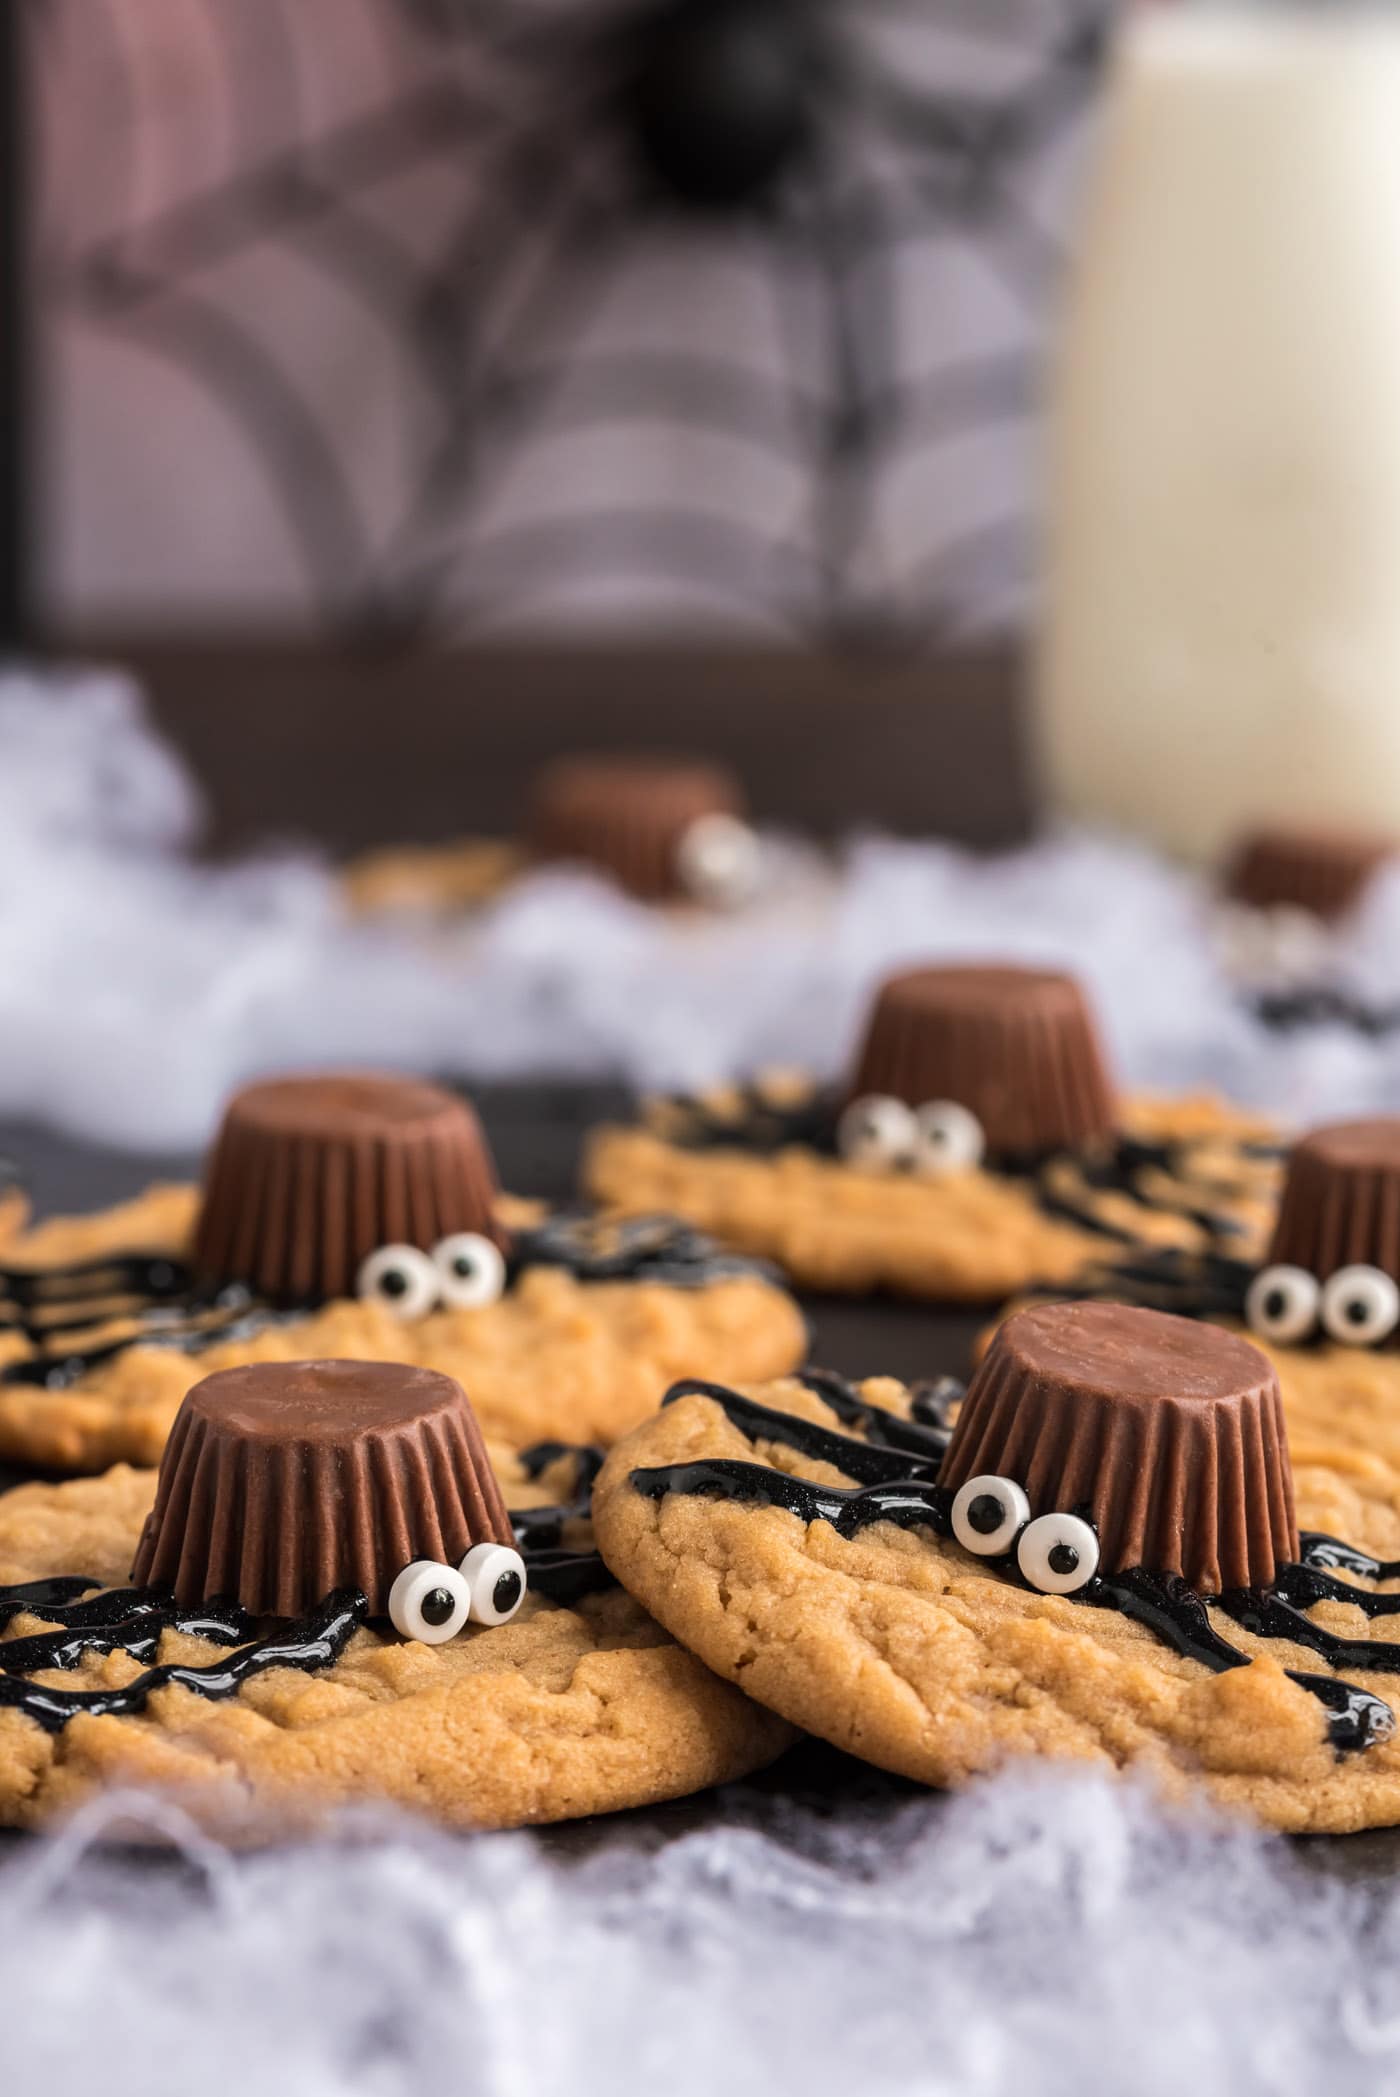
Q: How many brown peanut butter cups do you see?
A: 7